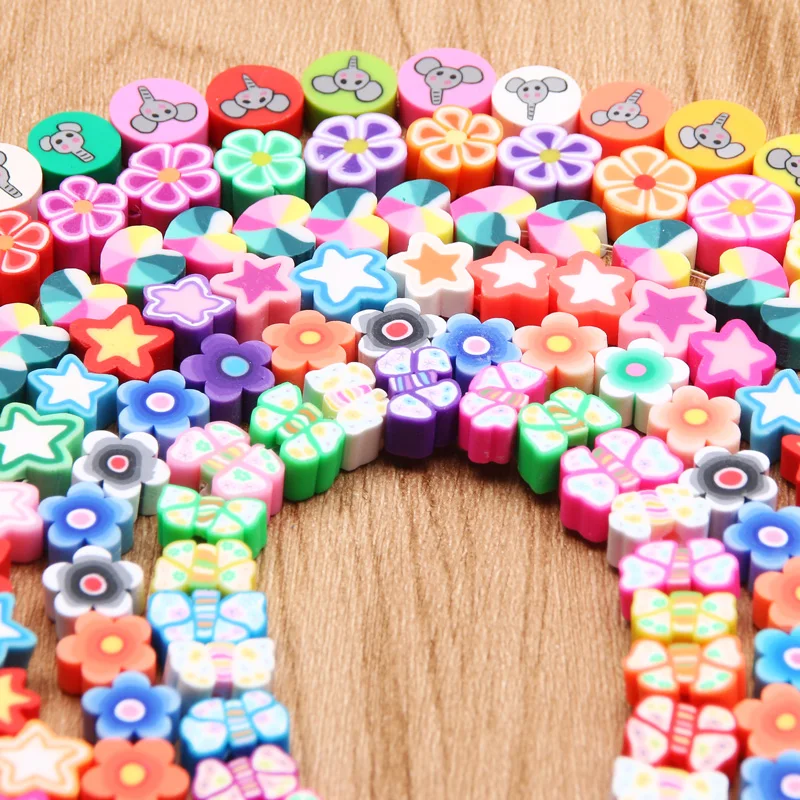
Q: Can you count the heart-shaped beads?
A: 13